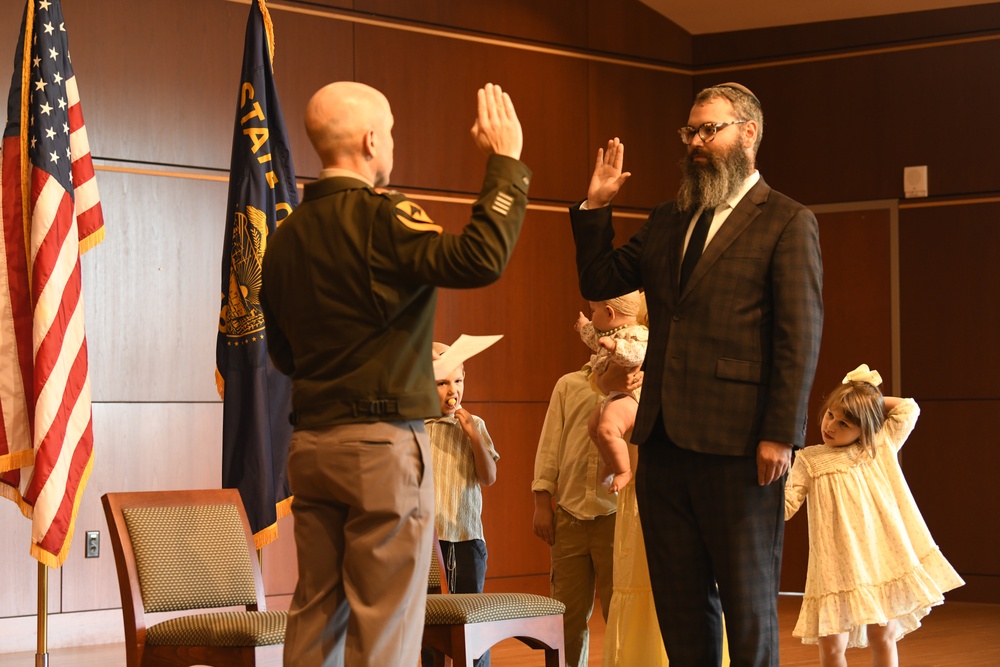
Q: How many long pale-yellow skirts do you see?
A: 1